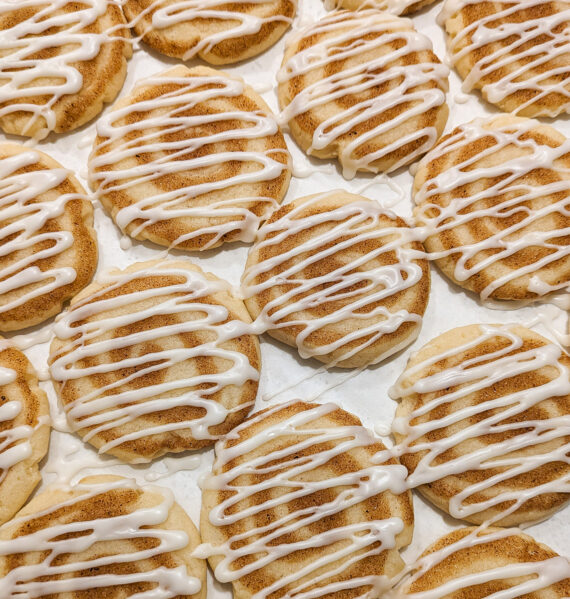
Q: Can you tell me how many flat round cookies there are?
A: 15